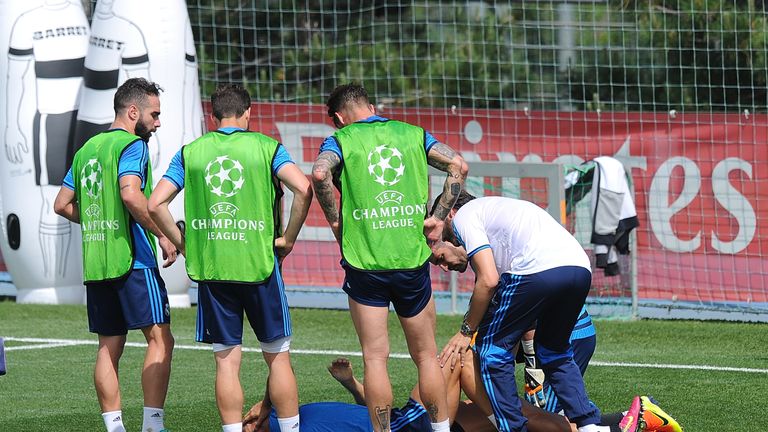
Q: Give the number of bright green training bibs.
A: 3